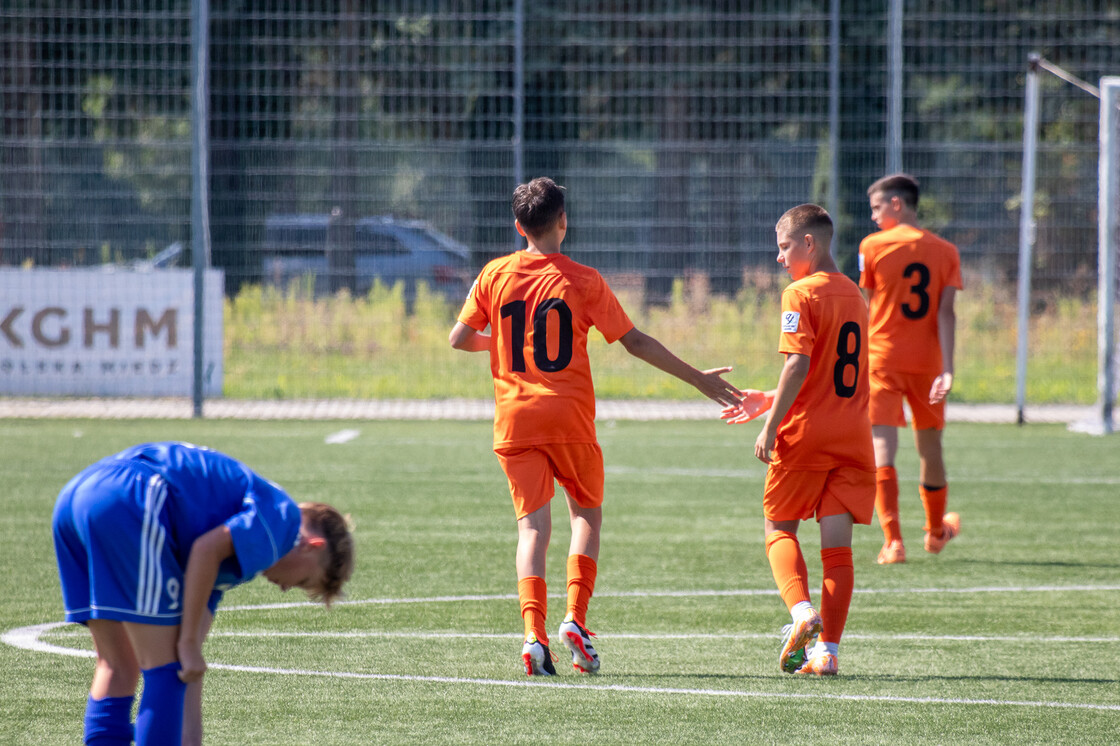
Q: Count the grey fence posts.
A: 4